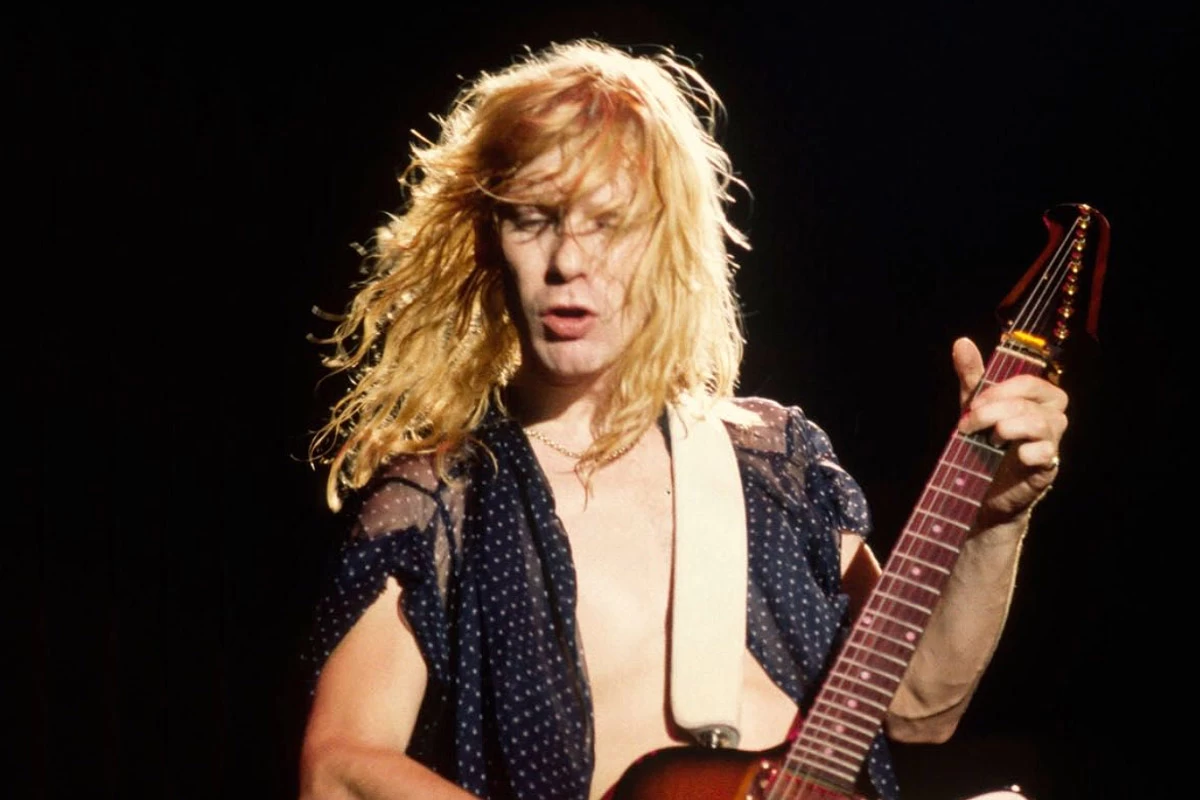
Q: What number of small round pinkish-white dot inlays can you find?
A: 9